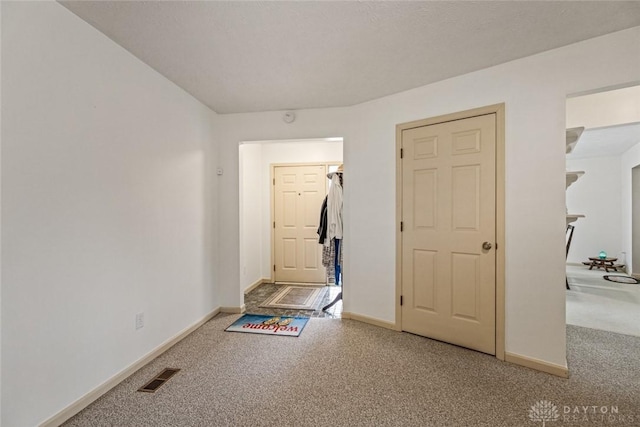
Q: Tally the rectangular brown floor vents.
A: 1